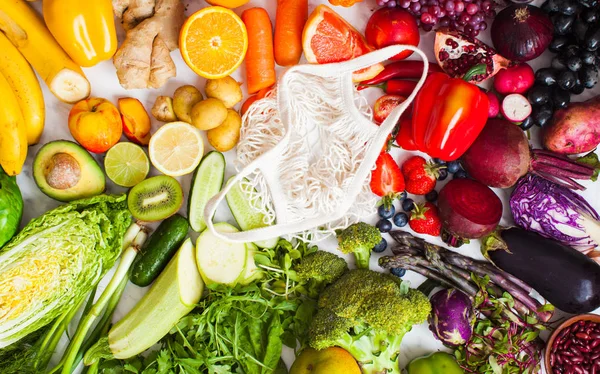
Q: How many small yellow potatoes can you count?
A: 5